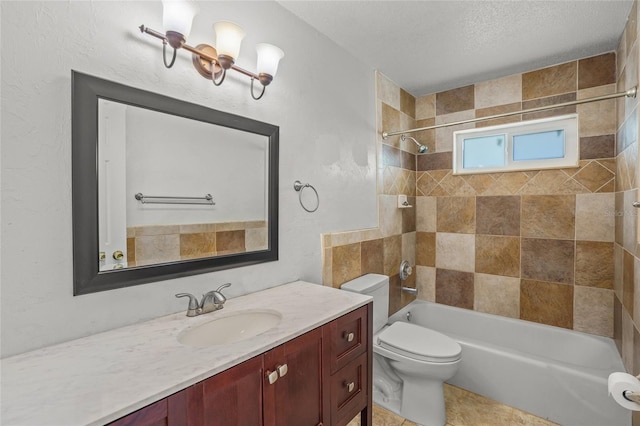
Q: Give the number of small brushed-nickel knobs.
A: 4